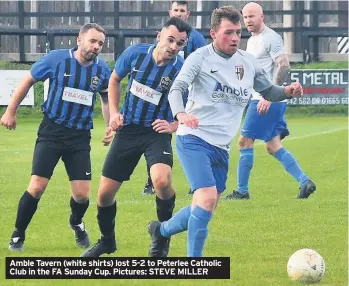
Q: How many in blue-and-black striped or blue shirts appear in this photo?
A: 3